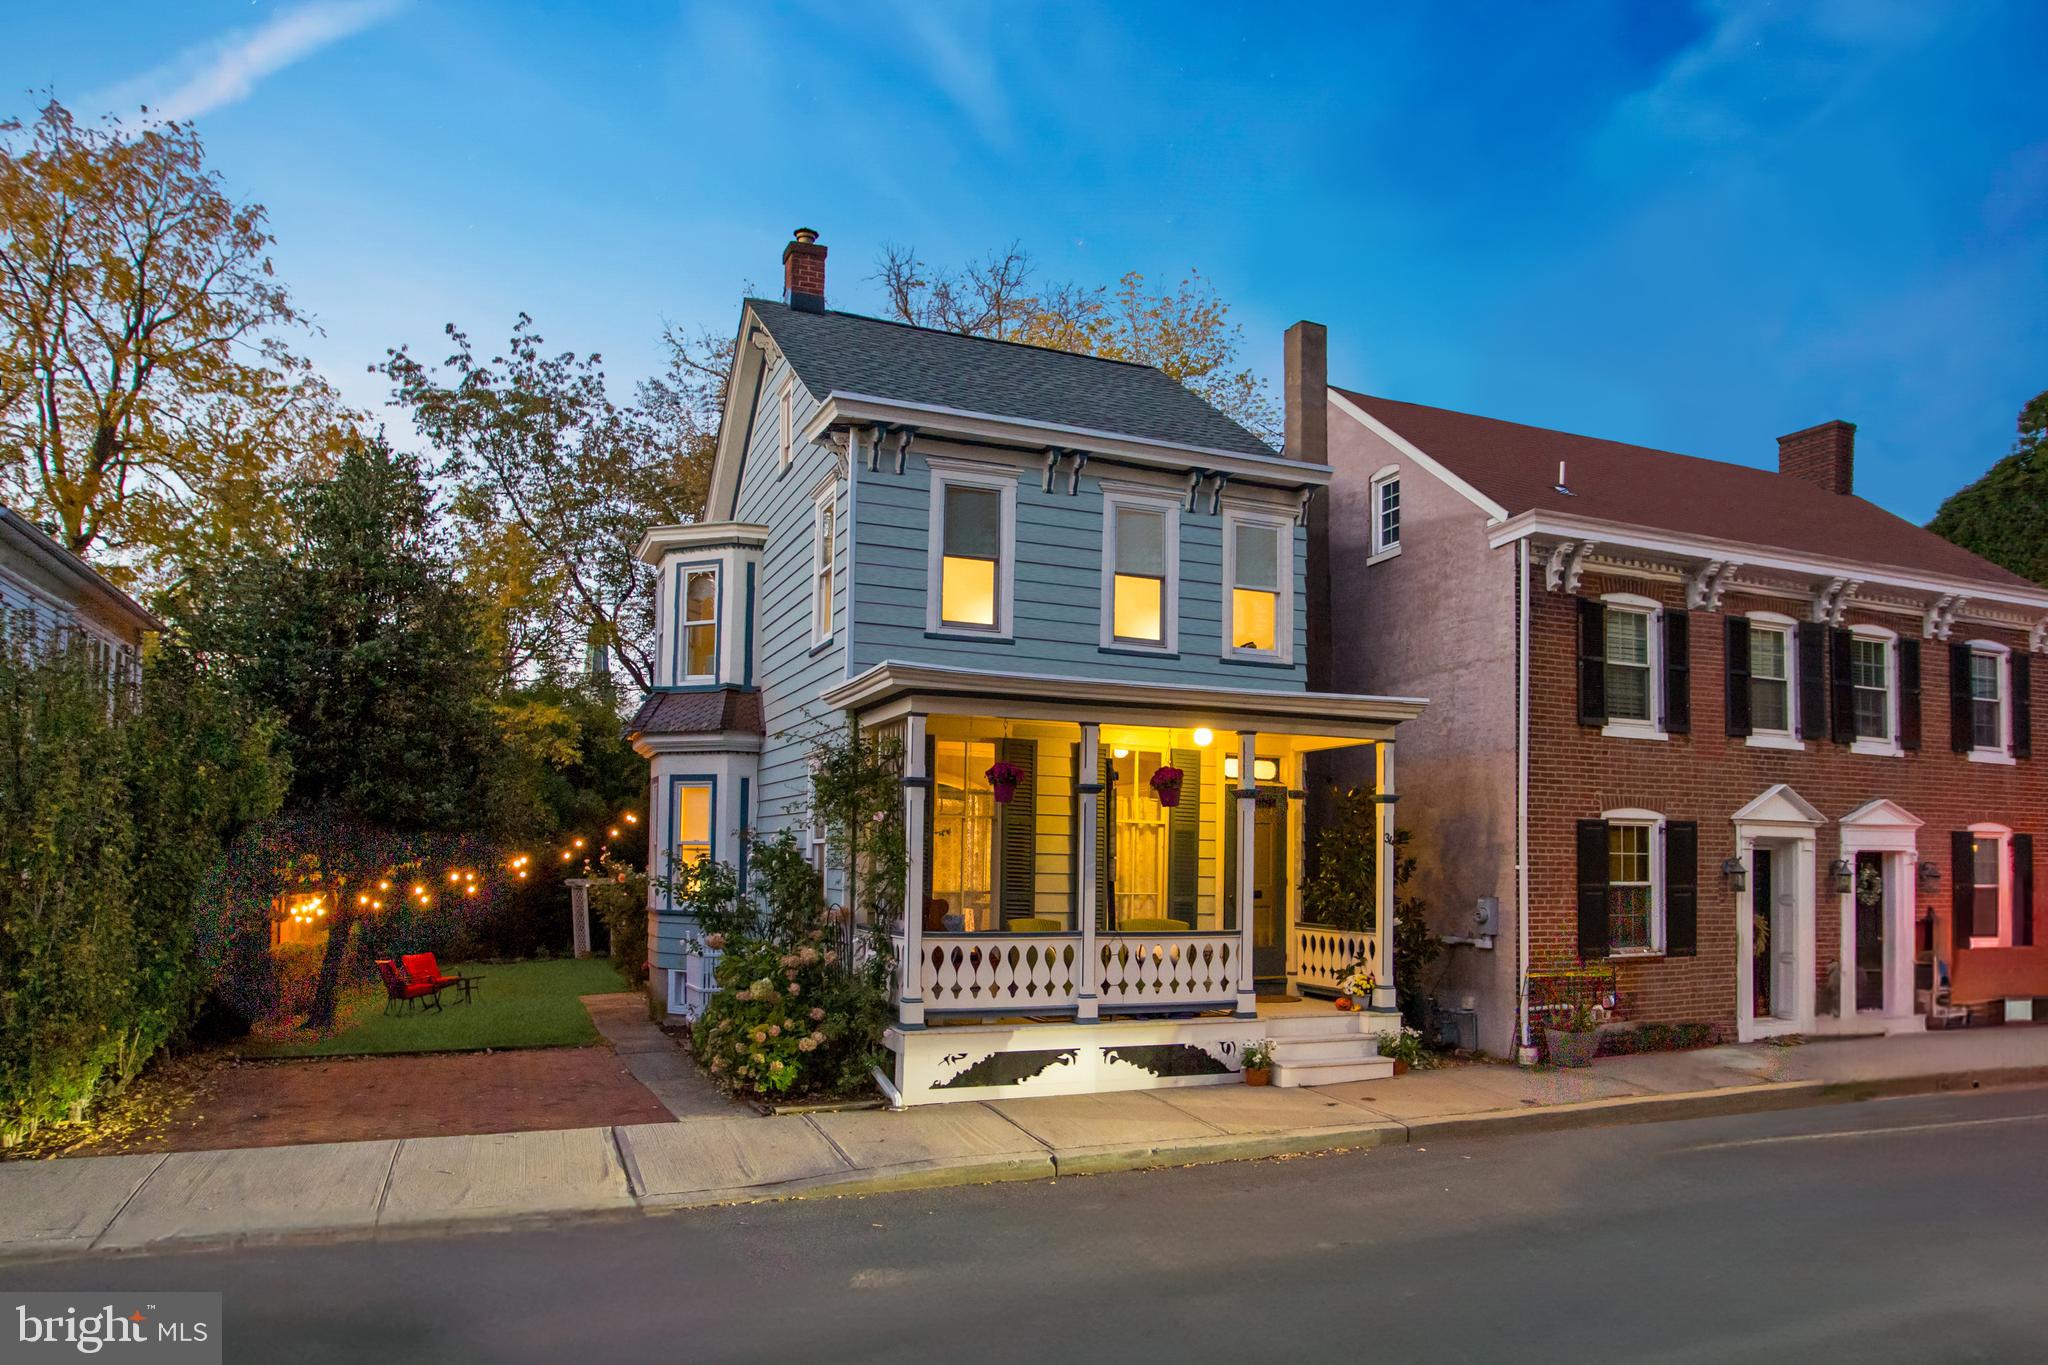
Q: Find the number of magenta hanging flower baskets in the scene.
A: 2